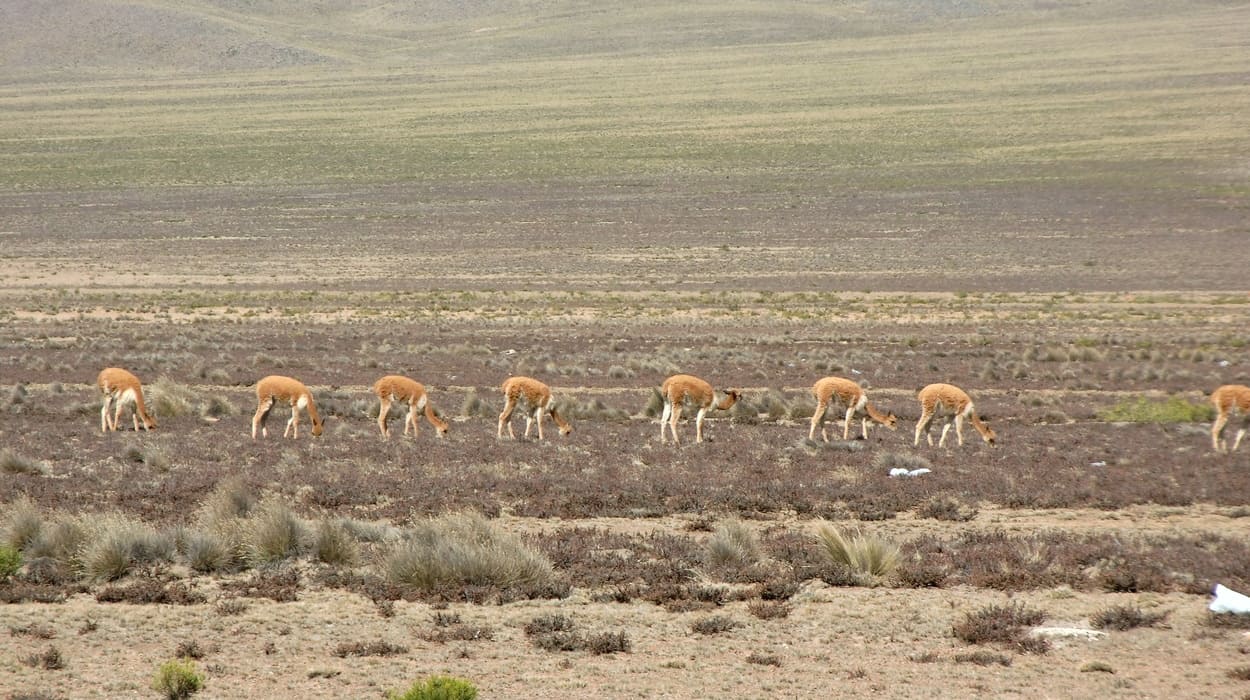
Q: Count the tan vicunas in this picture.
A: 8